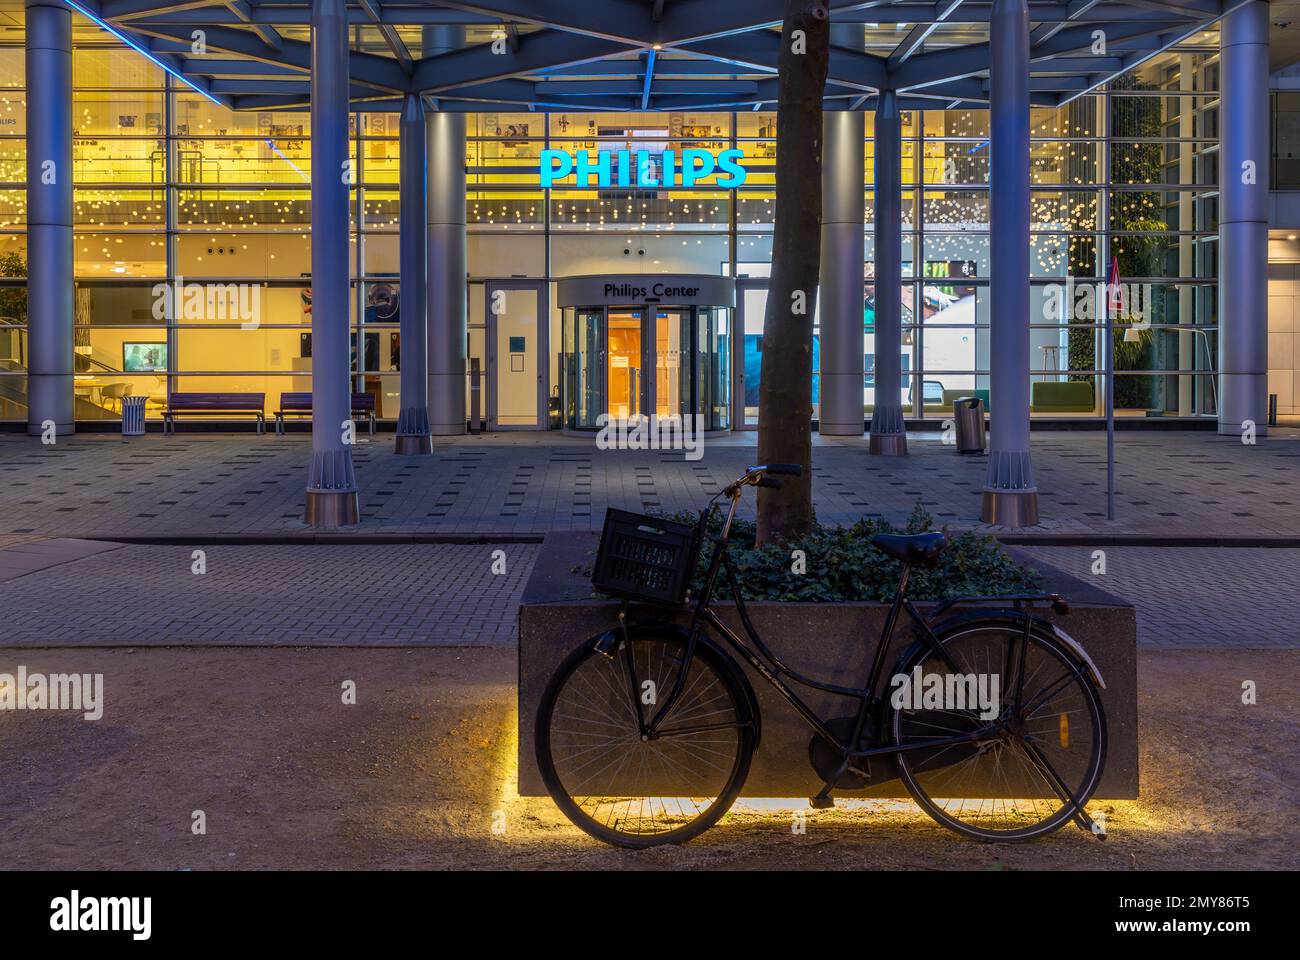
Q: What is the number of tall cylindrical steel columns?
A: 8